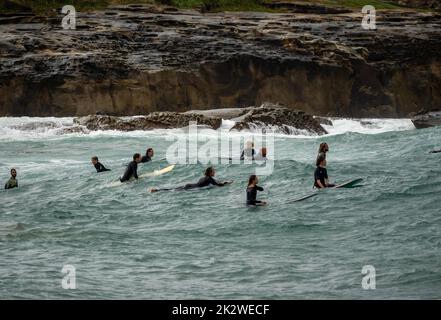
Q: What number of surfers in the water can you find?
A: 10